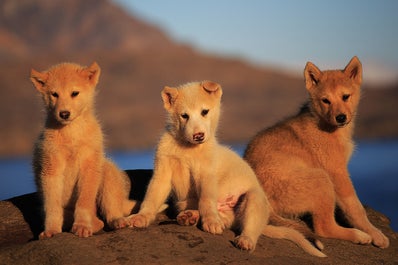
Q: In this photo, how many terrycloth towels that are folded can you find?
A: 0